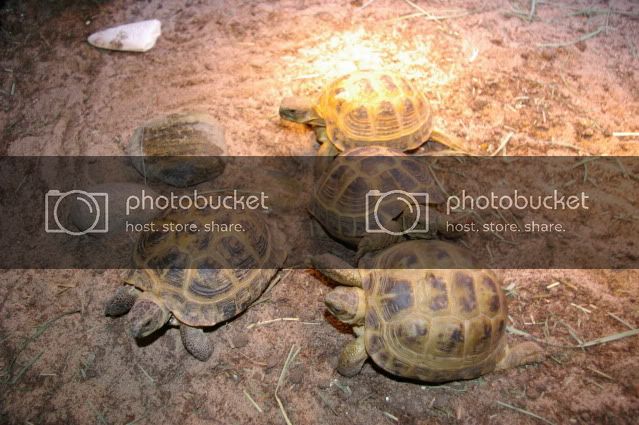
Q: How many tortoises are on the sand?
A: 4